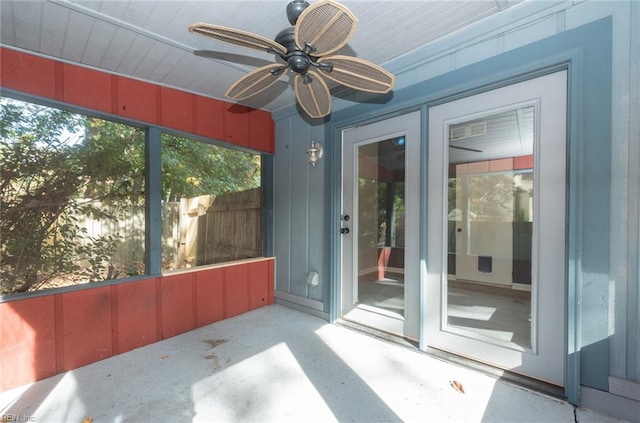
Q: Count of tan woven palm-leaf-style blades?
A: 5